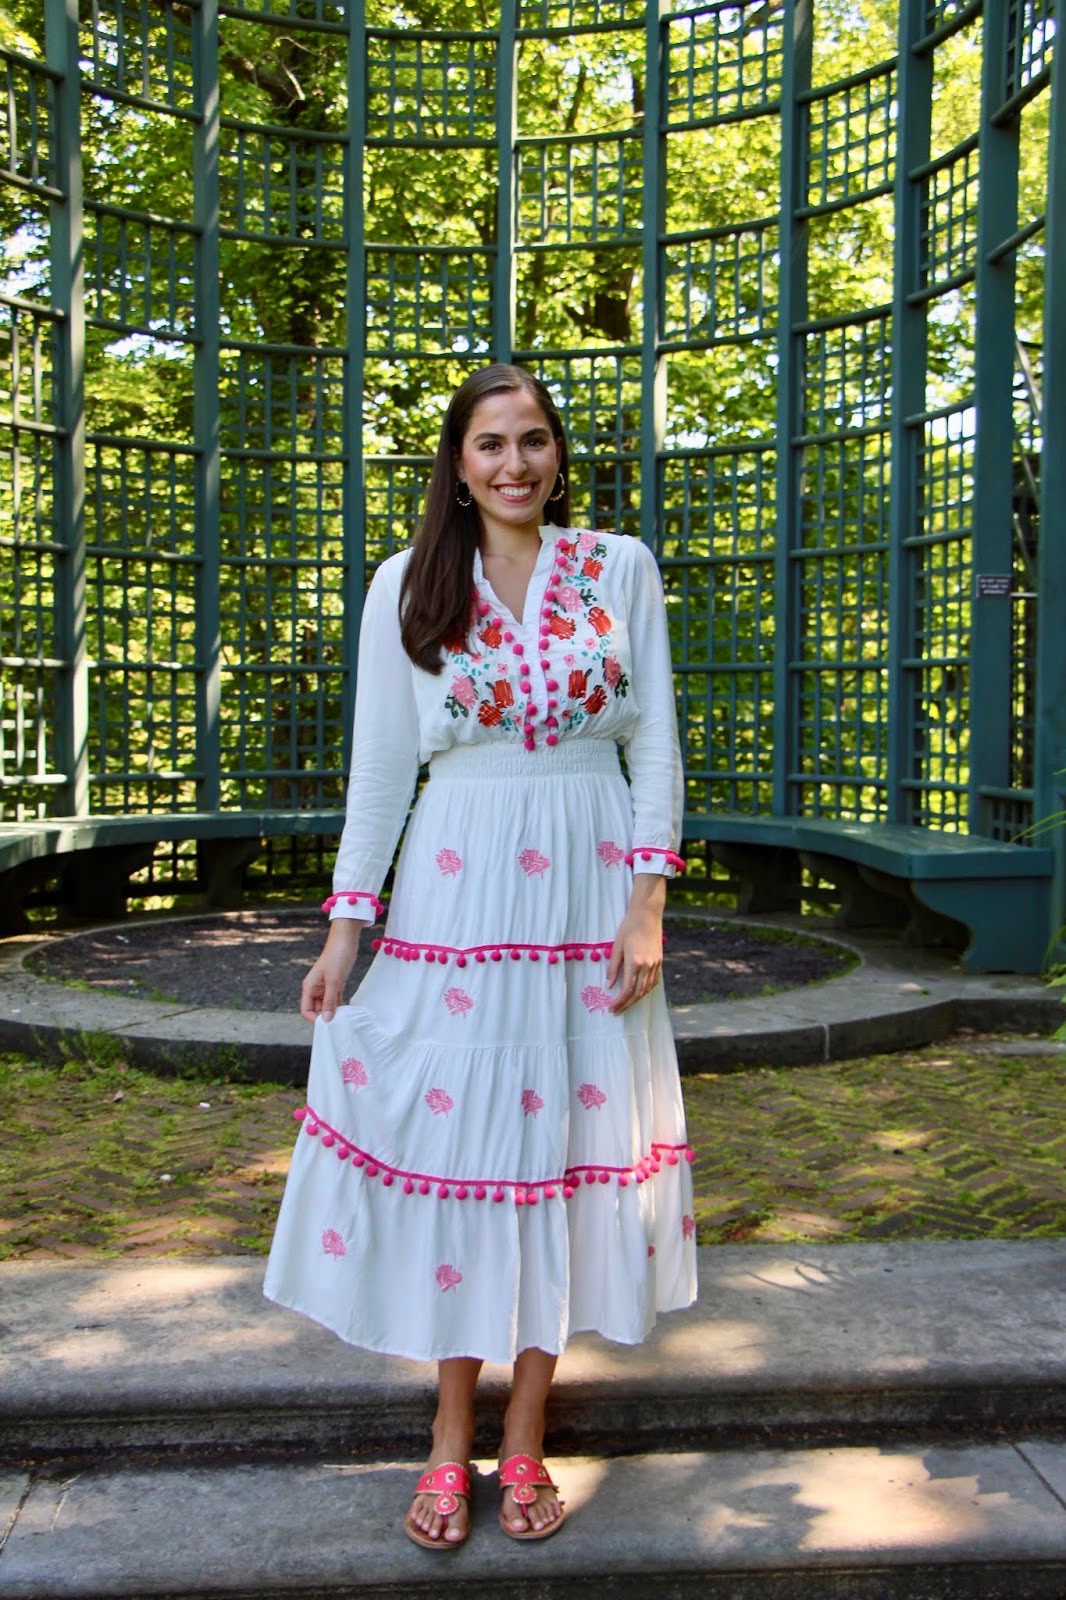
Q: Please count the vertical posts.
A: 9